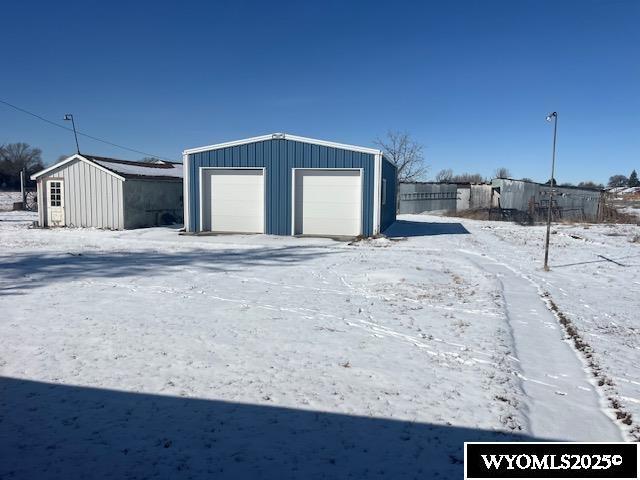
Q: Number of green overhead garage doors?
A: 0